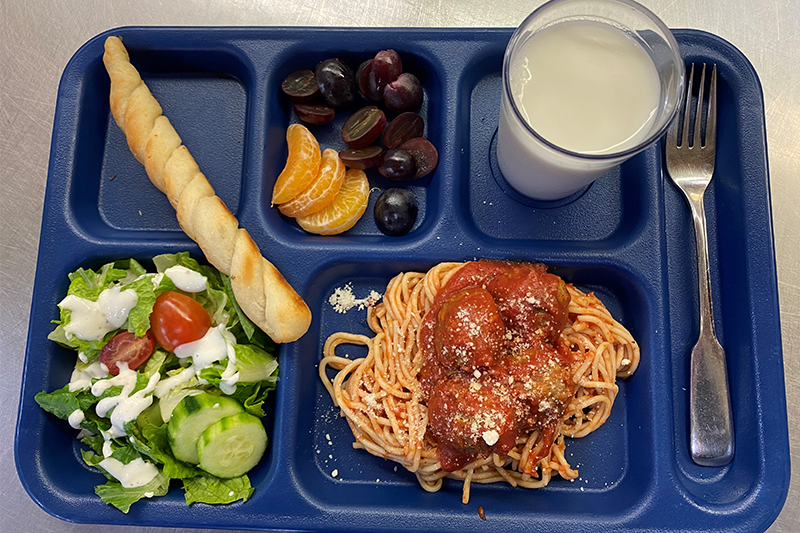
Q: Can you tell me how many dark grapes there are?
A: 12